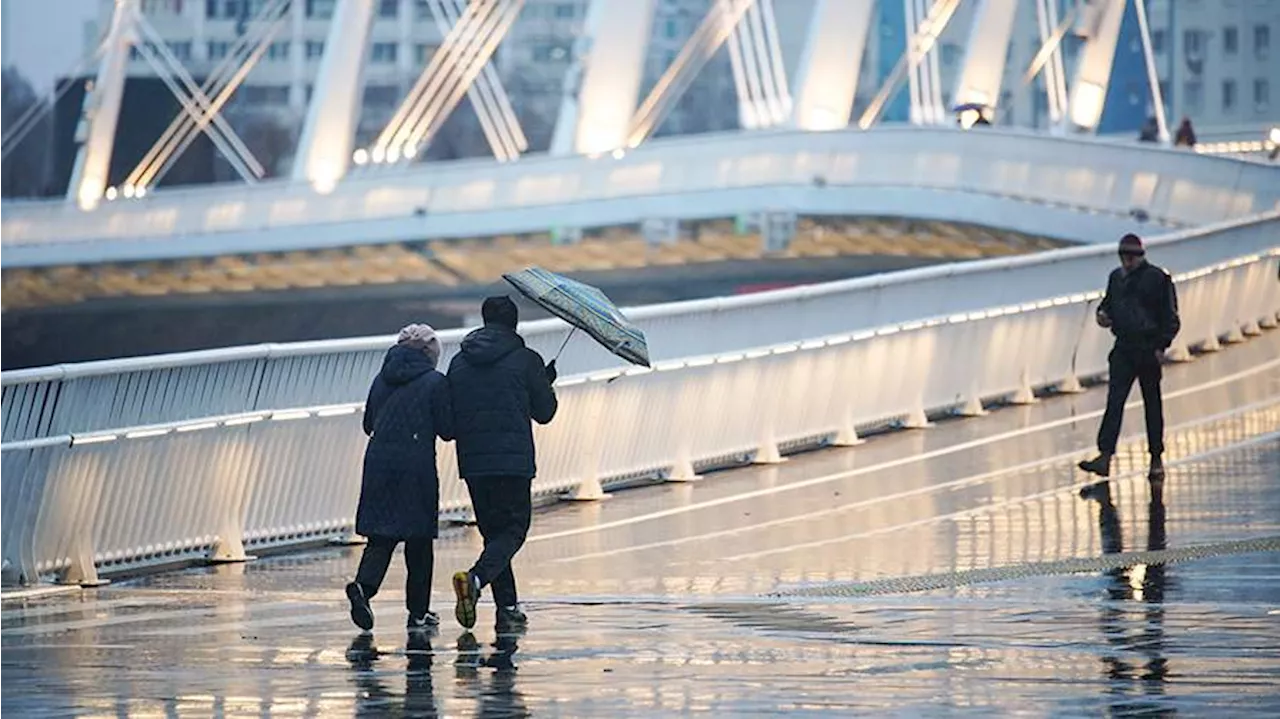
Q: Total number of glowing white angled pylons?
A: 6